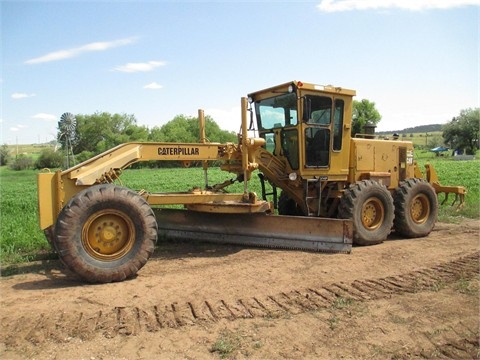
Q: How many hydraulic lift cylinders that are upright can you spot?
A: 2